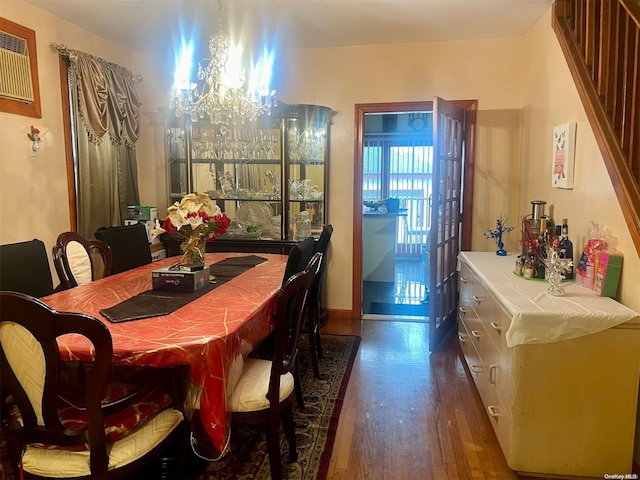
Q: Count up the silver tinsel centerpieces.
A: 1